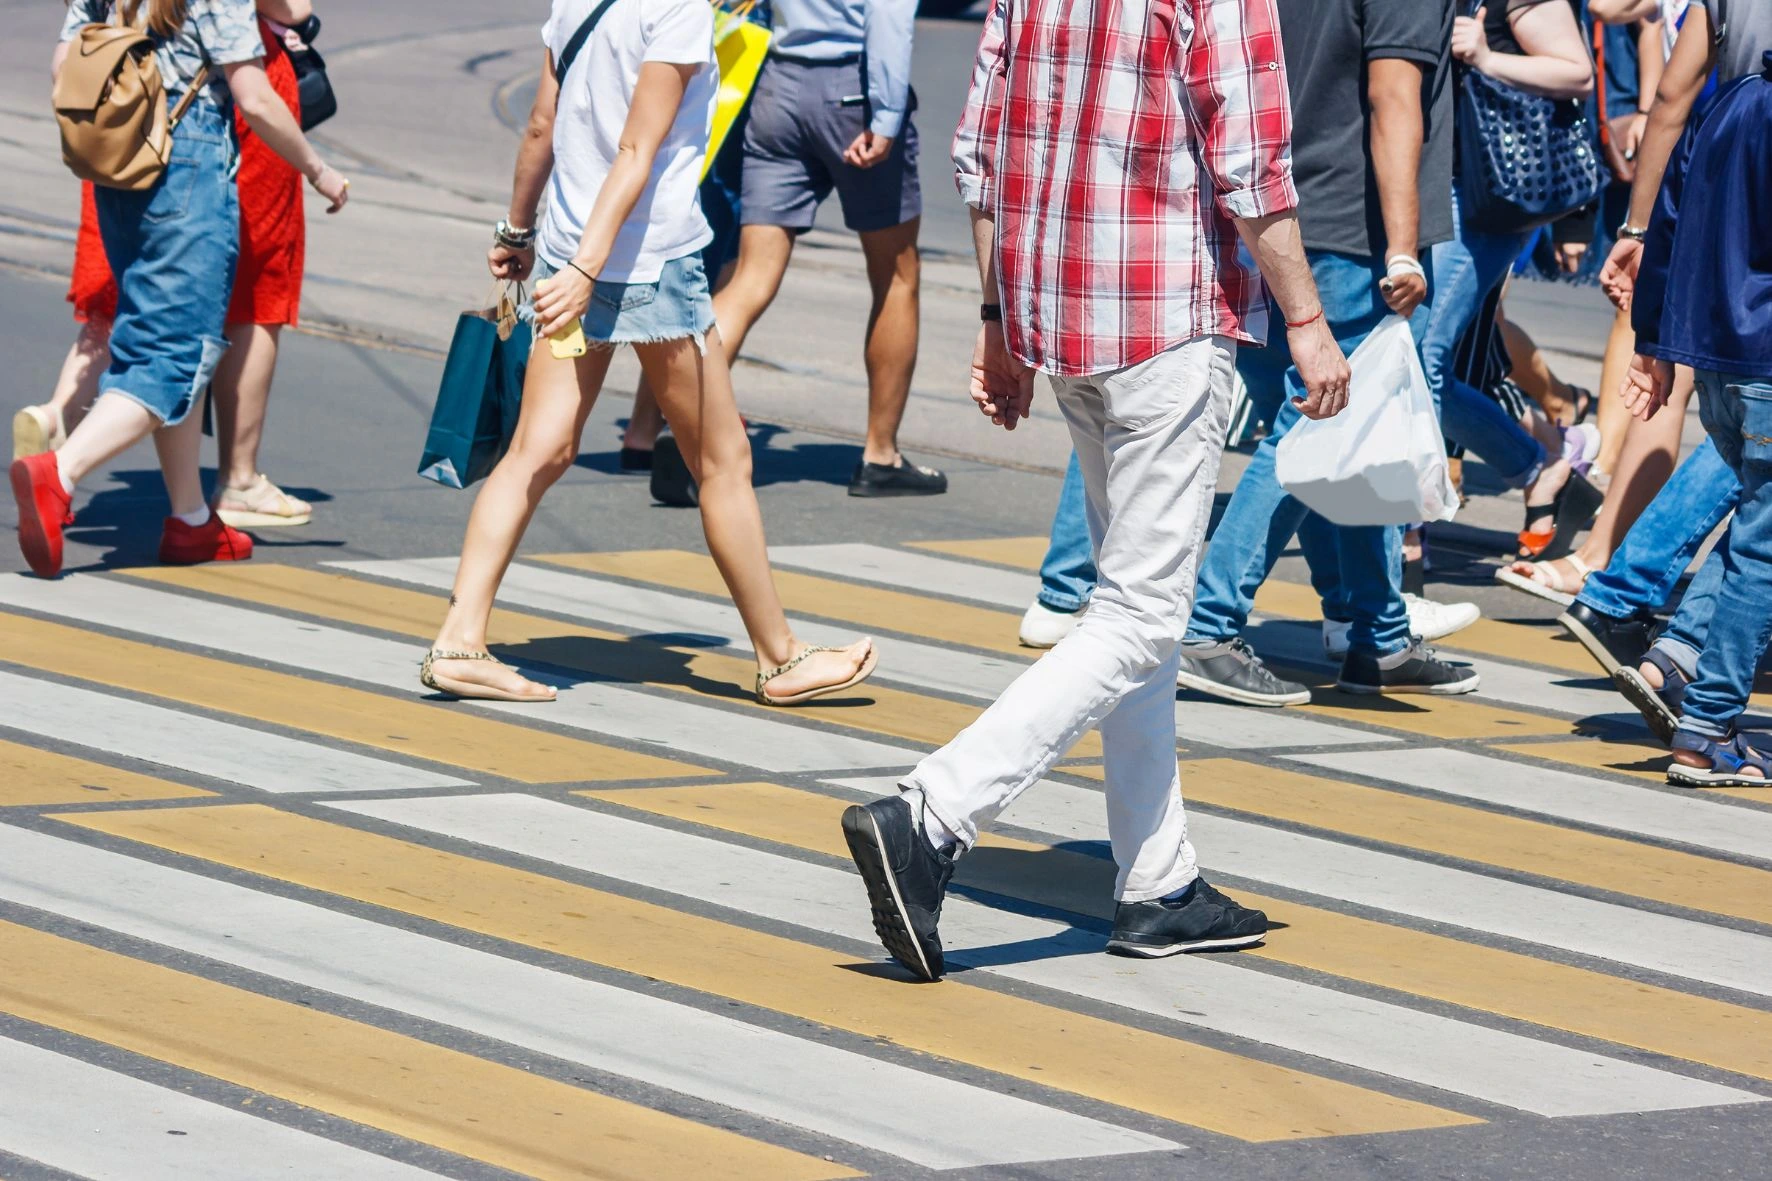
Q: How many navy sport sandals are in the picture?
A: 2